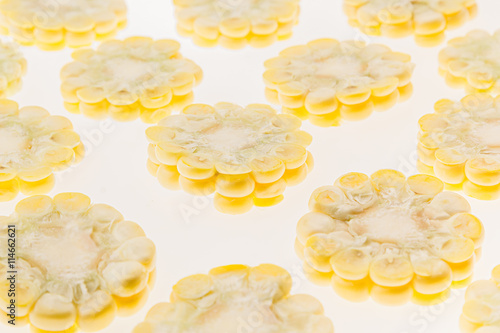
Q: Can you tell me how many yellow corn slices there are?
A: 14